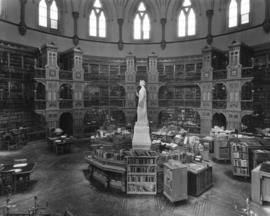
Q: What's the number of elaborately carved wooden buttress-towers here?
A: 6